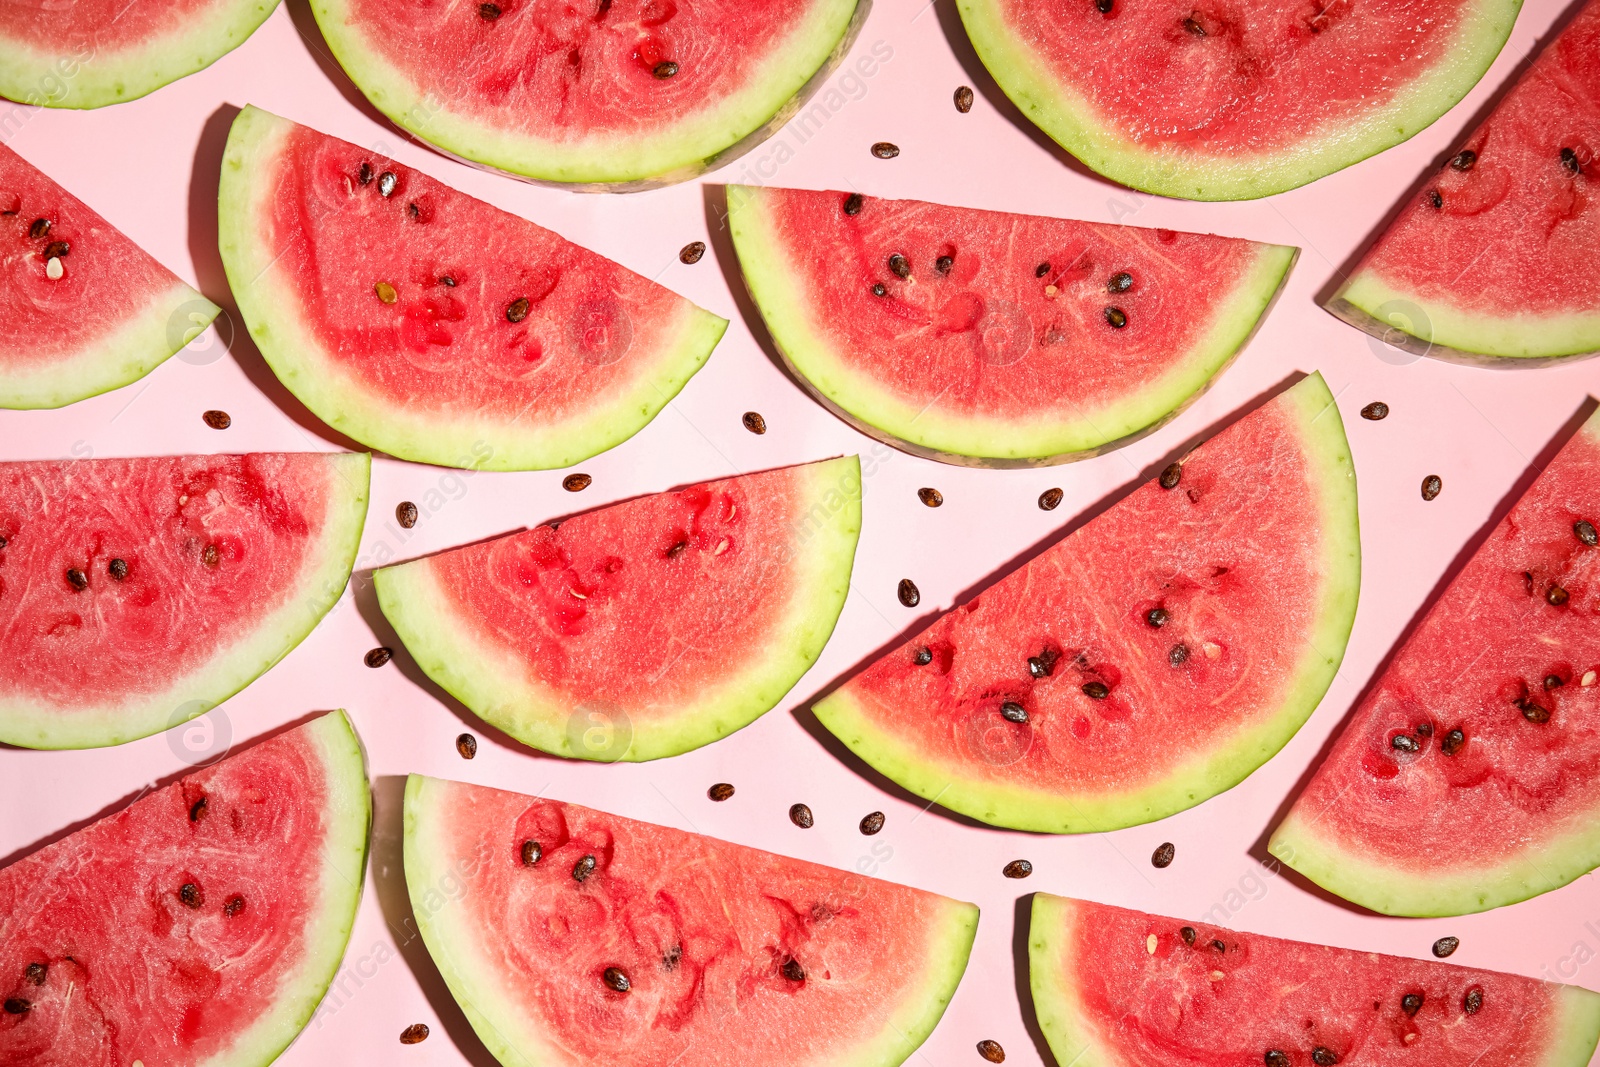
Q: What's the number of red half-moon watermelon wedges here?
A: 14